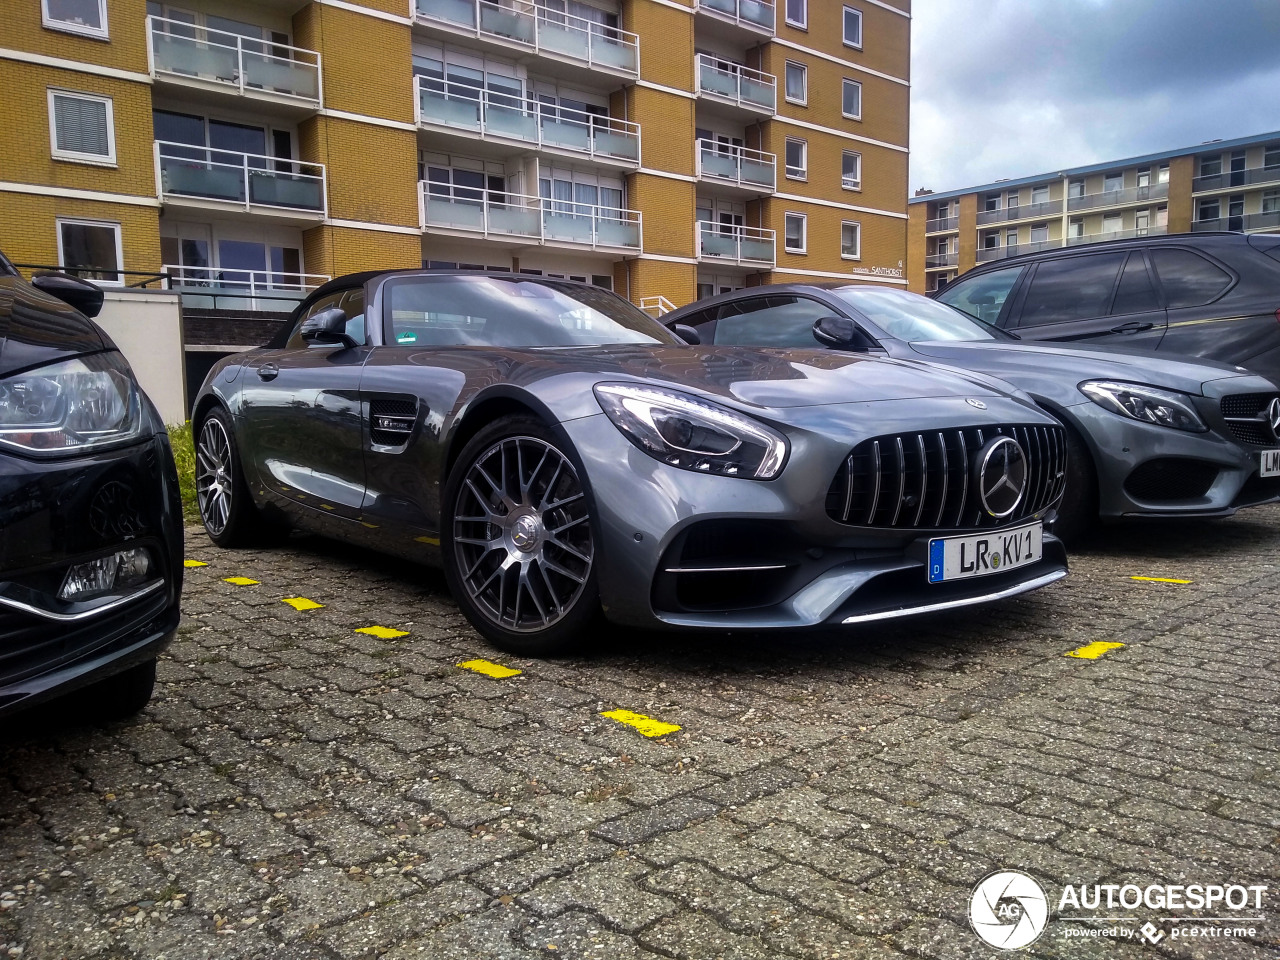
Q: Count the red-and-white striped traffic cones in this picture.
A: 0